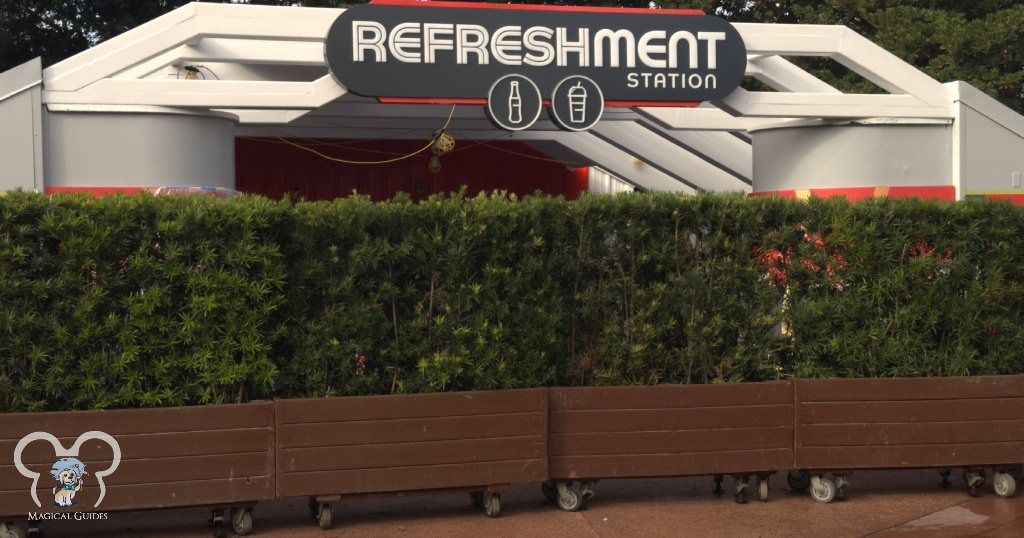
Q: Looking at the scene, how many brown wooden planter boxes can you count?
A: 4